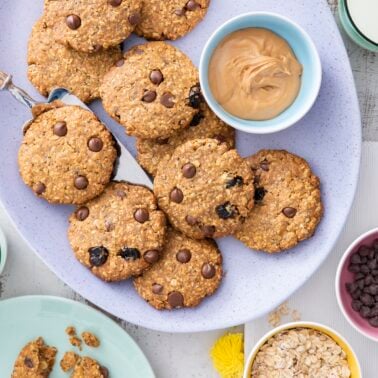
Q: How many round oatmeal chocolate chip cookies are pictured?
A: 10